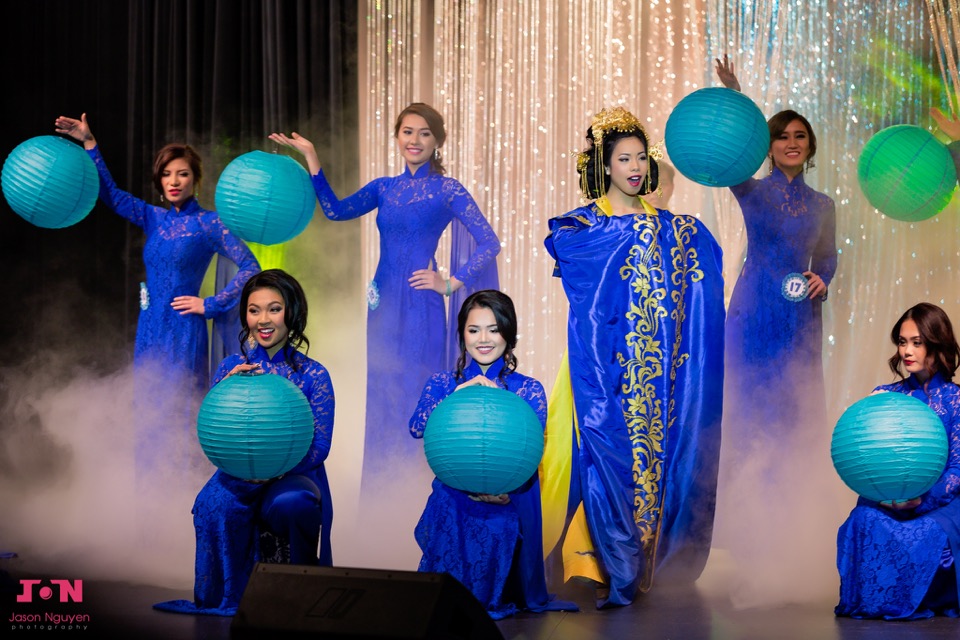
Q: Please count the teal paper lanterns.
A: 6